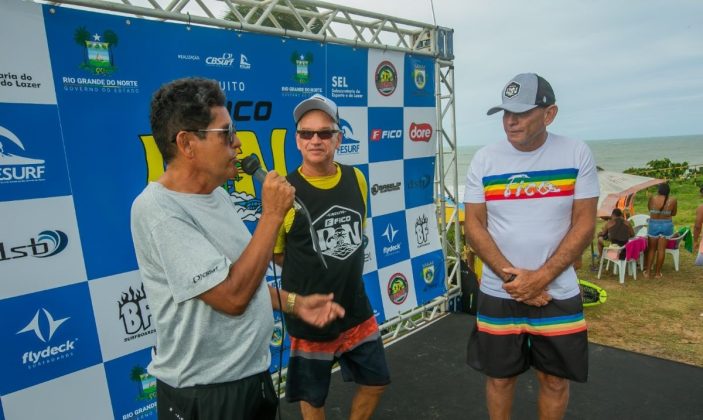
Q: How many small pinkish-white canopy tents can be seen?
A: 1